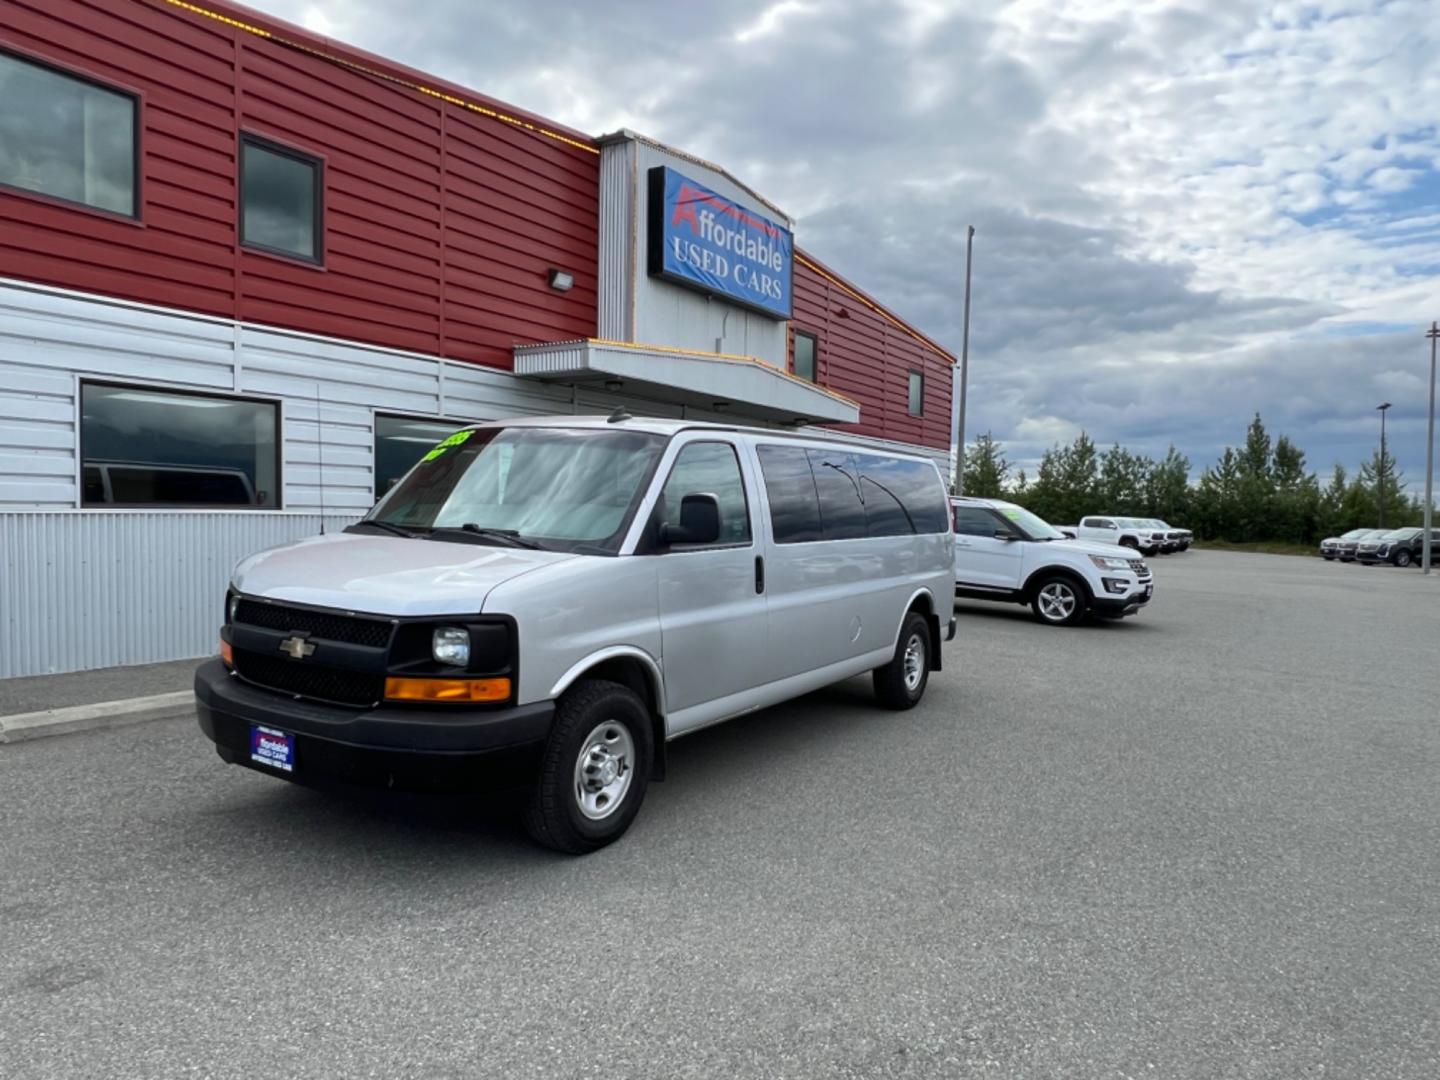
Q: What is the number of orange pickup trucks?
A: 0